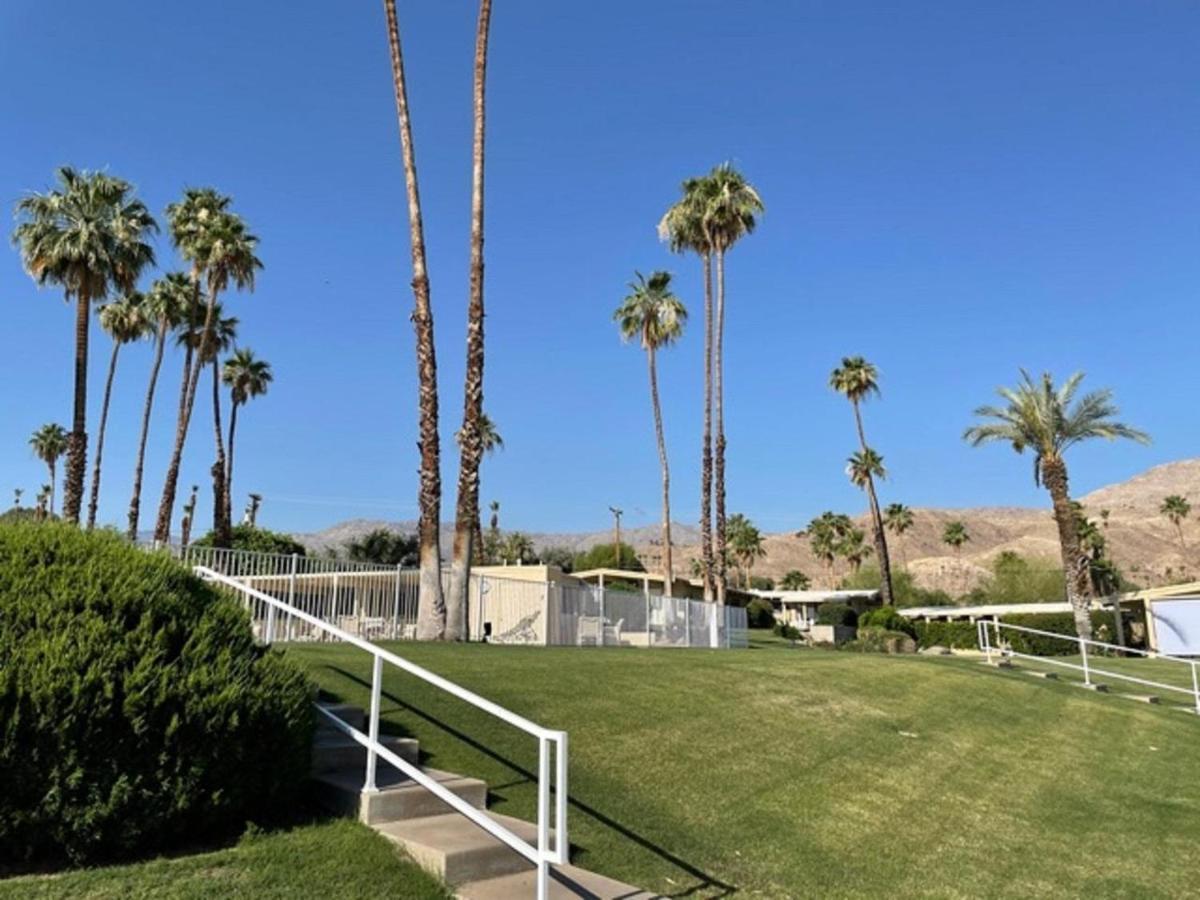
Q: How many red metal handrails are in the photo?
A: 0